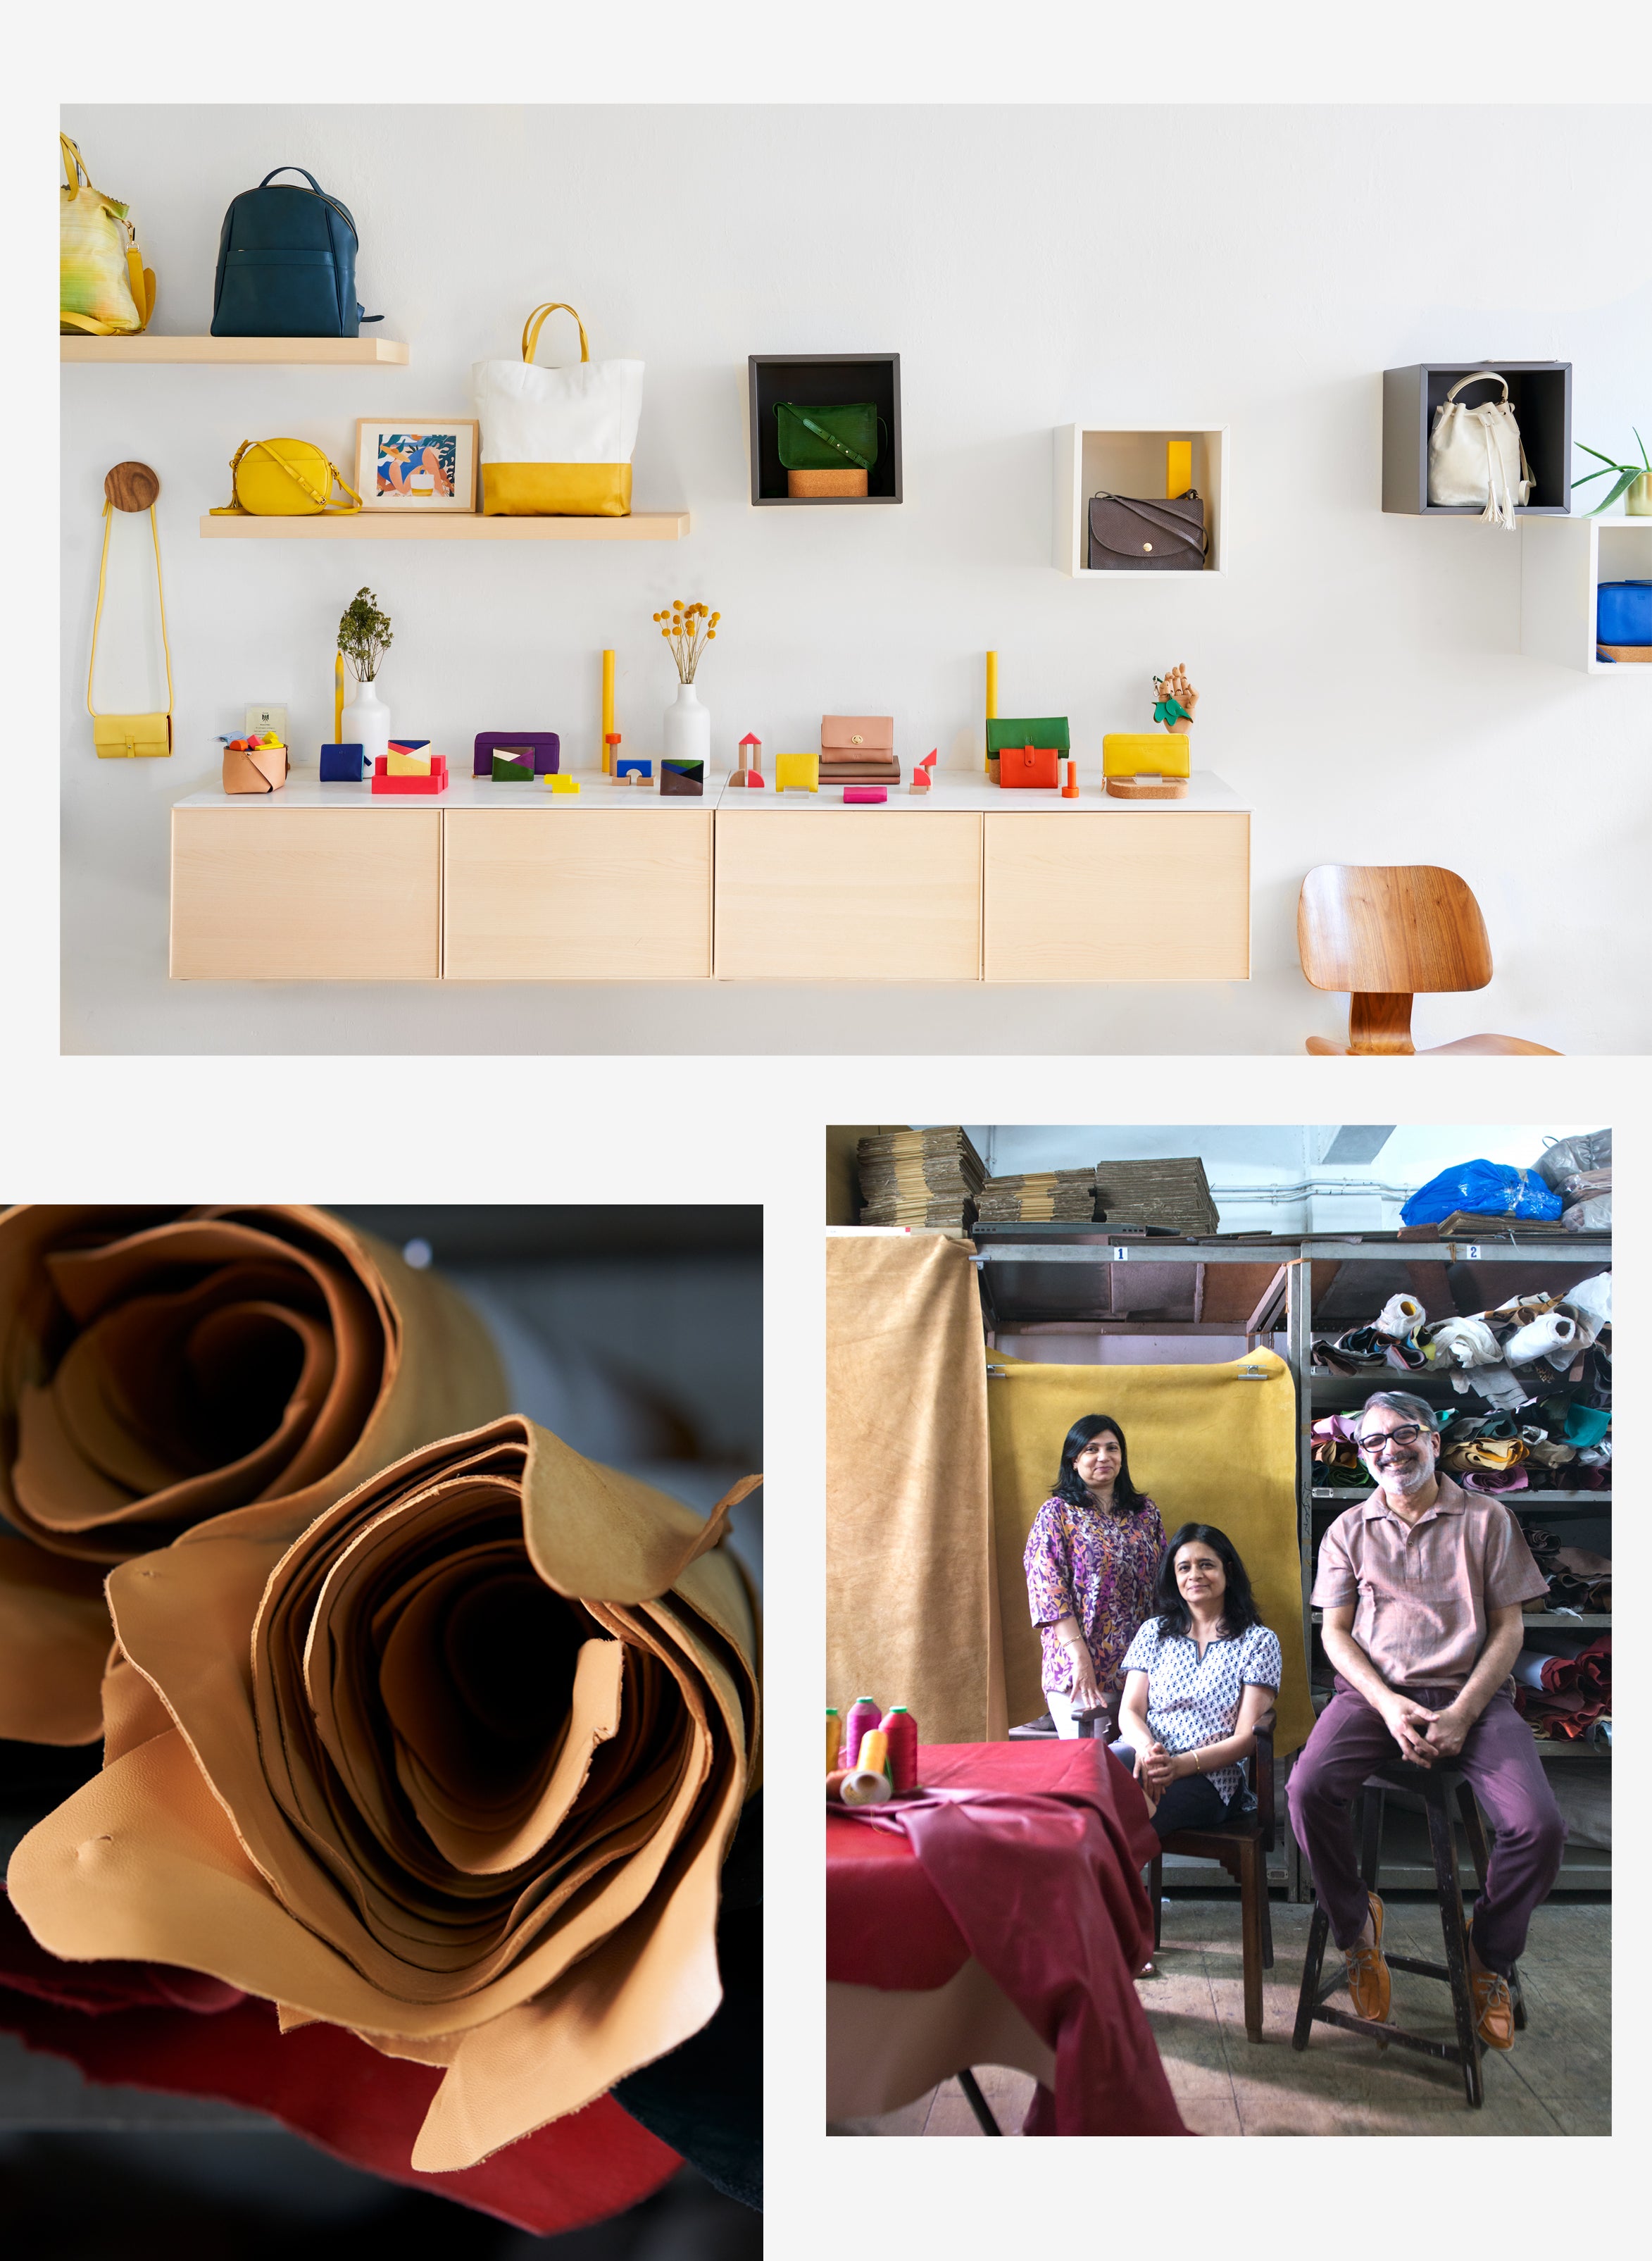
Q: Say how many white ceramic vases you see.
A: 2